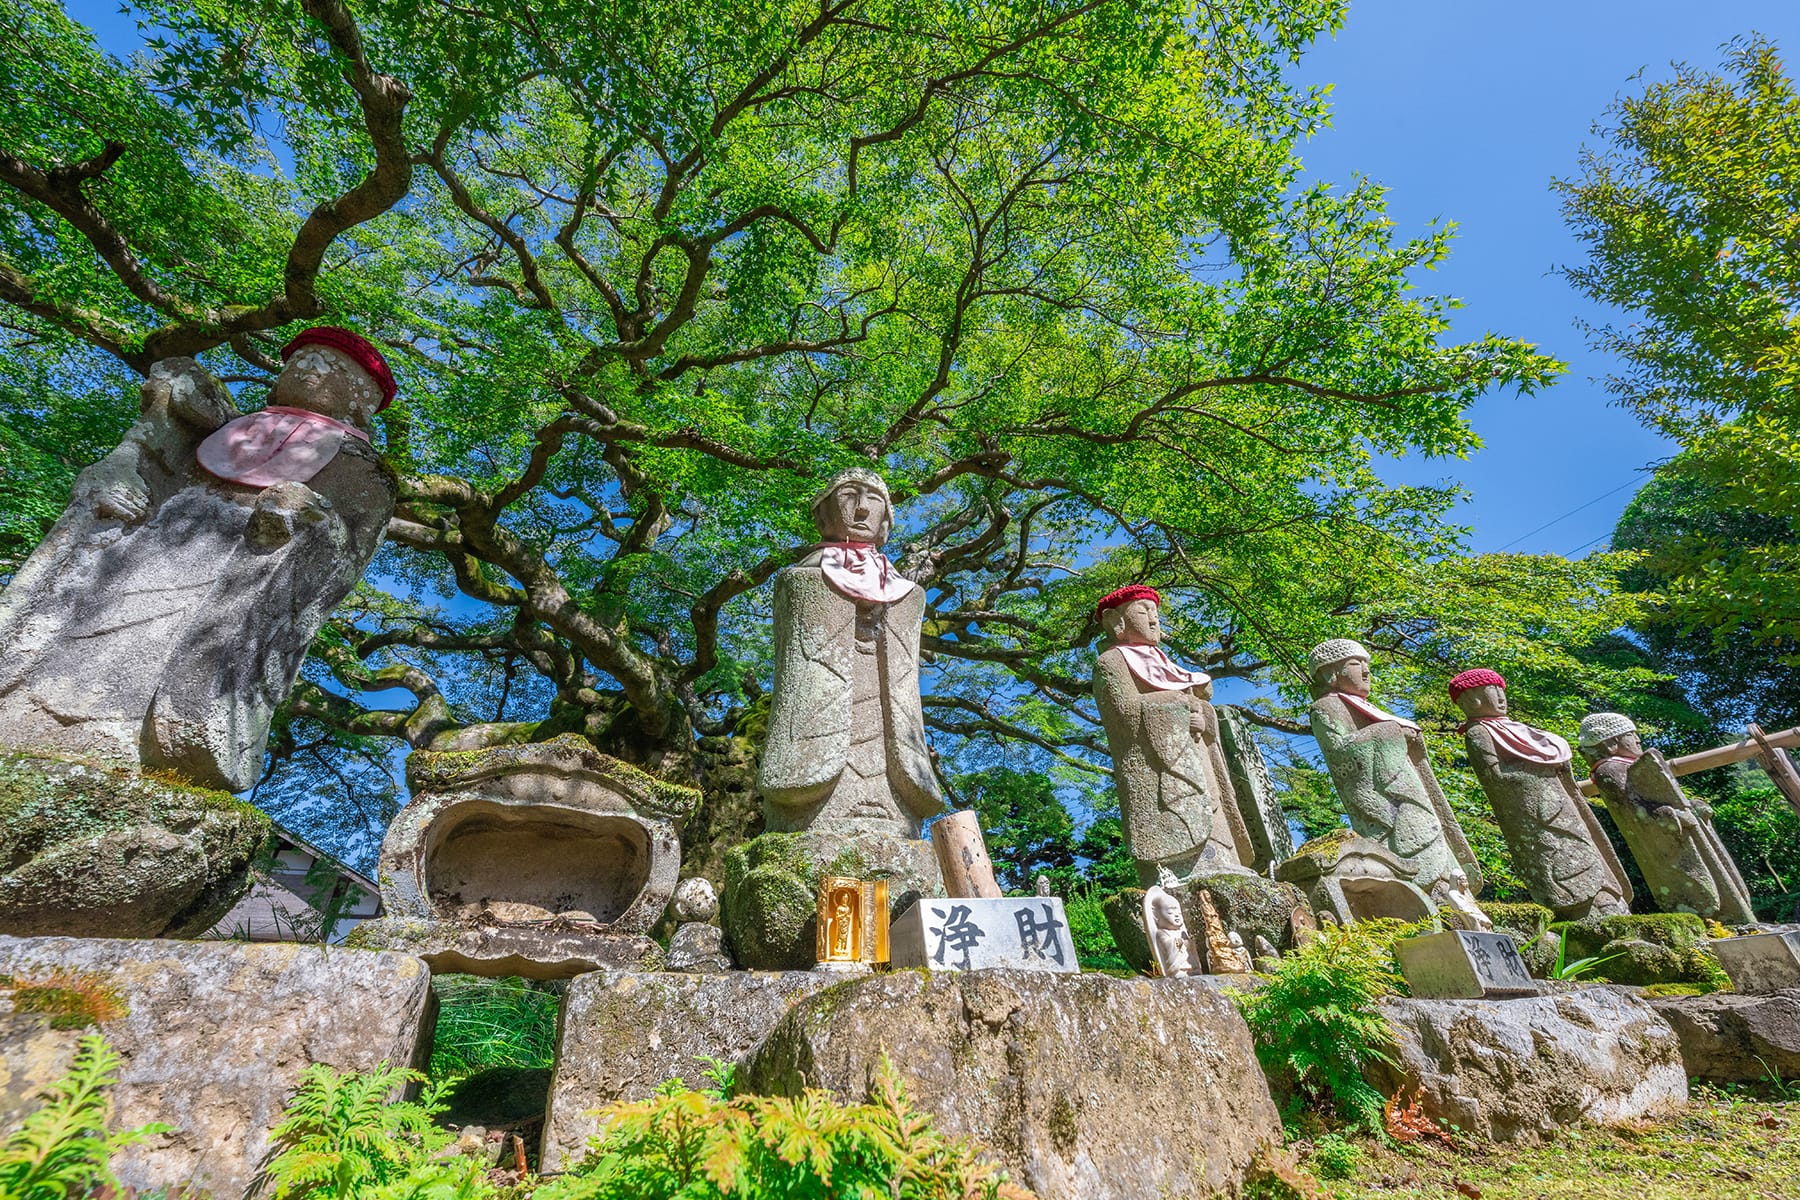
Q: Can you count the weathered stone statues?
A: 6